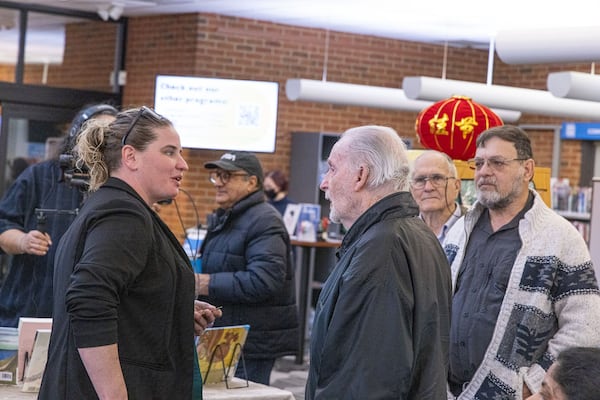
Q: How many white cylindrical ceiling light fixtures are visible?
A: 4